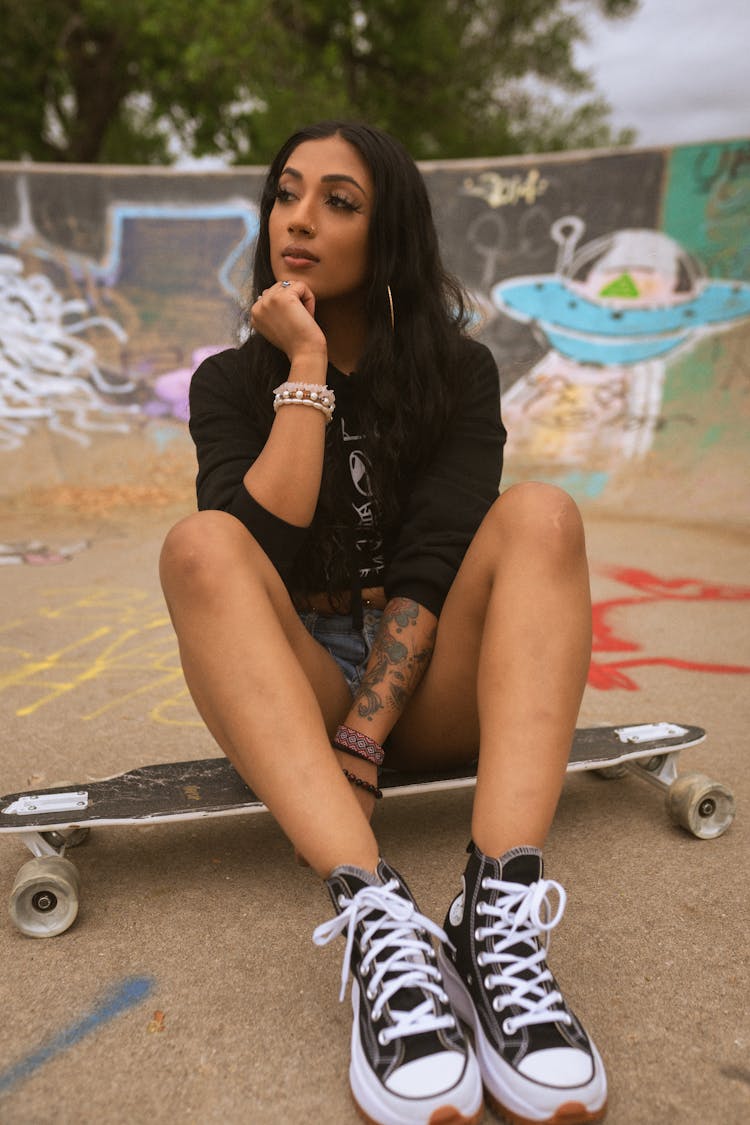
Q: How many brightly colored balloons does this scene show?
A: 0